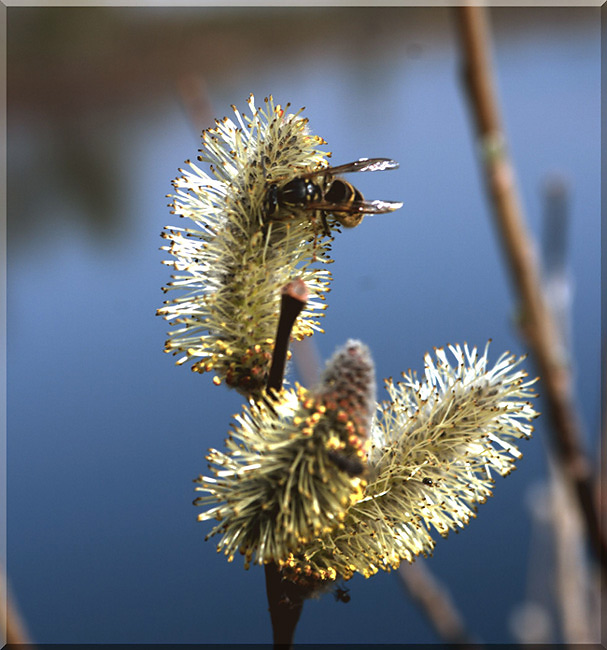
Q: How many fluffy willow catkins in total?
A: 3